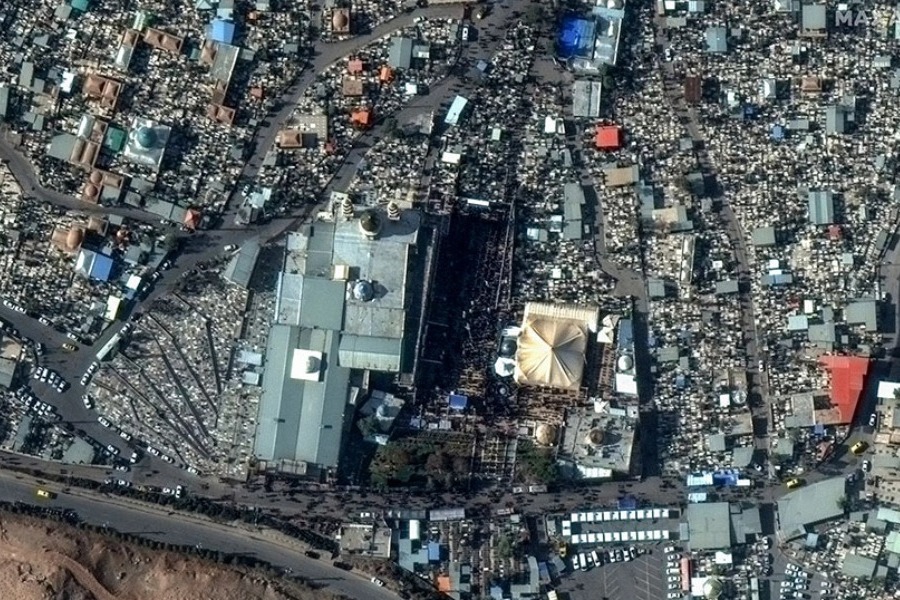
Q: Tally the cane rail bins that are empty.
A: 0